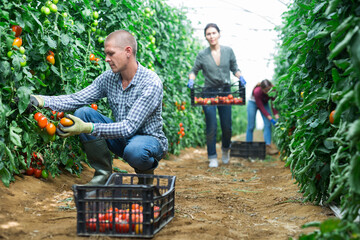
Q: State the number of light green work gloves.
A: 2